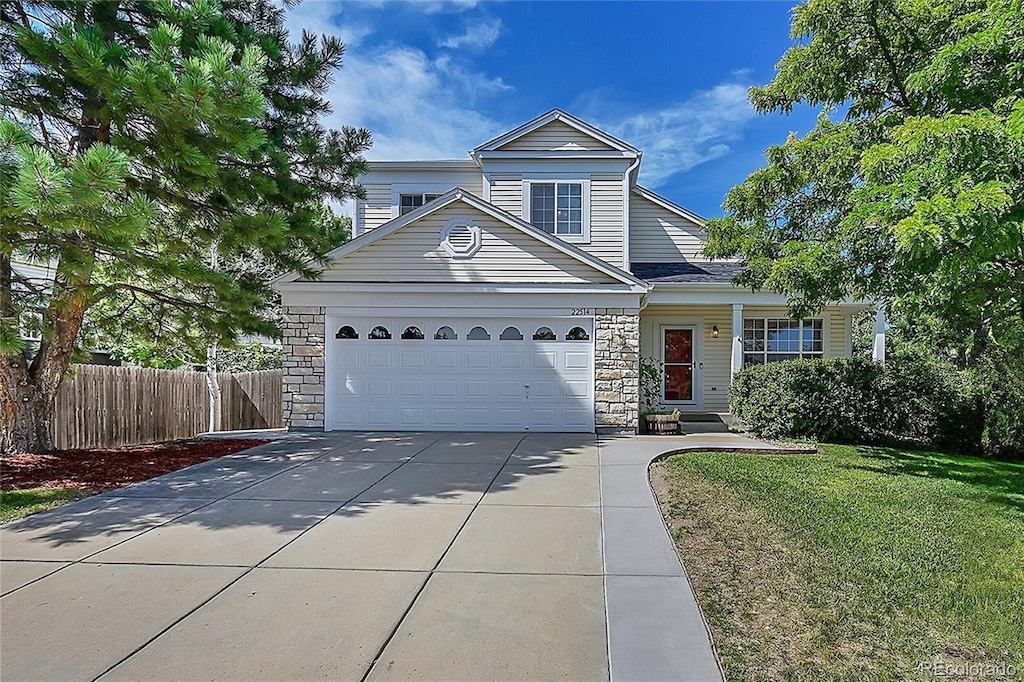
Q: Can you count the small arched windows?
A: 8